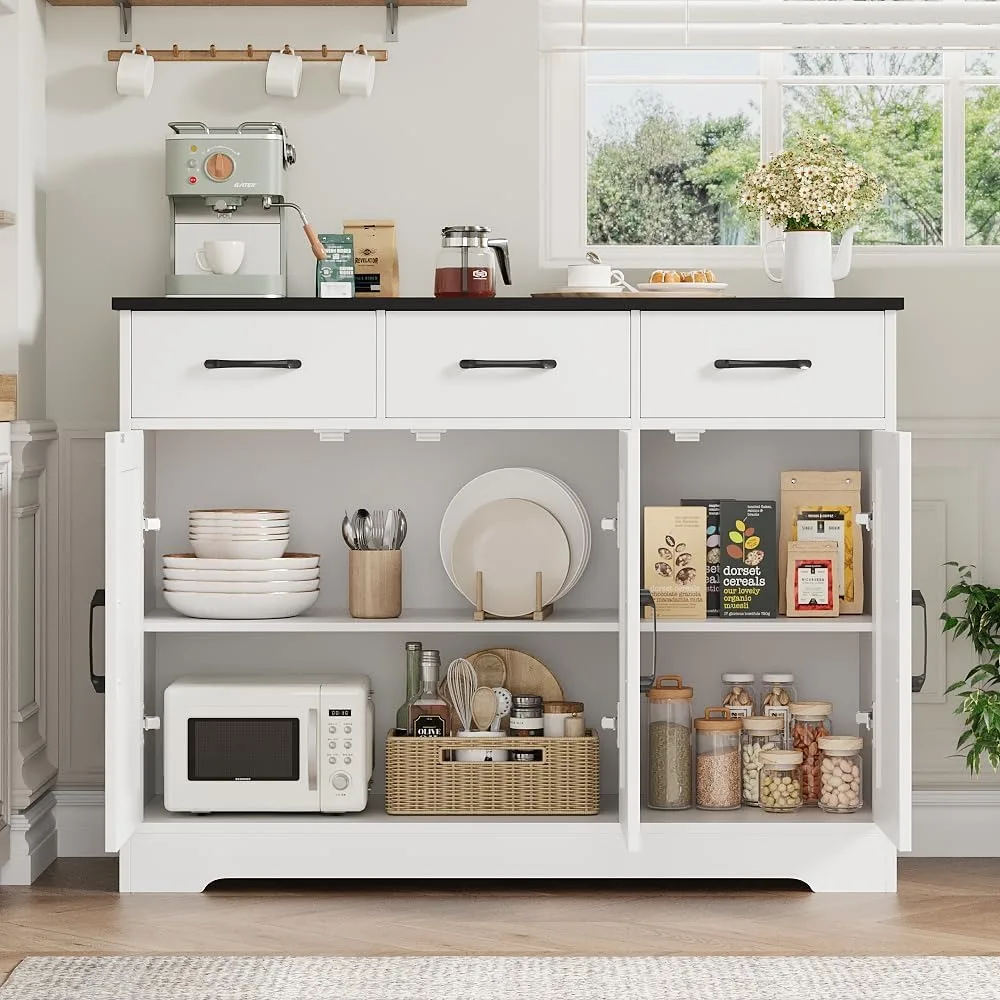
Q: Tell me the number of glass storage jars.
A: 8